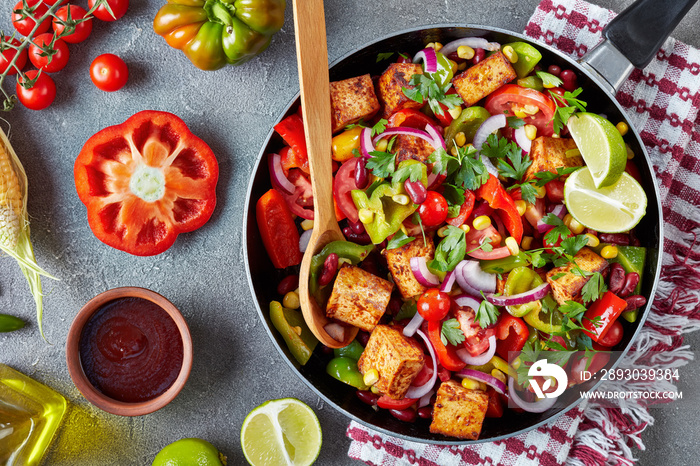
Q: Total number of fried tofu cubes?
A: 10